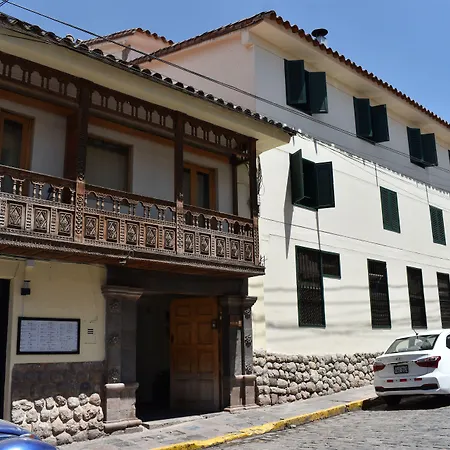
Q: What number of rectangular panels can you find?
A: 13